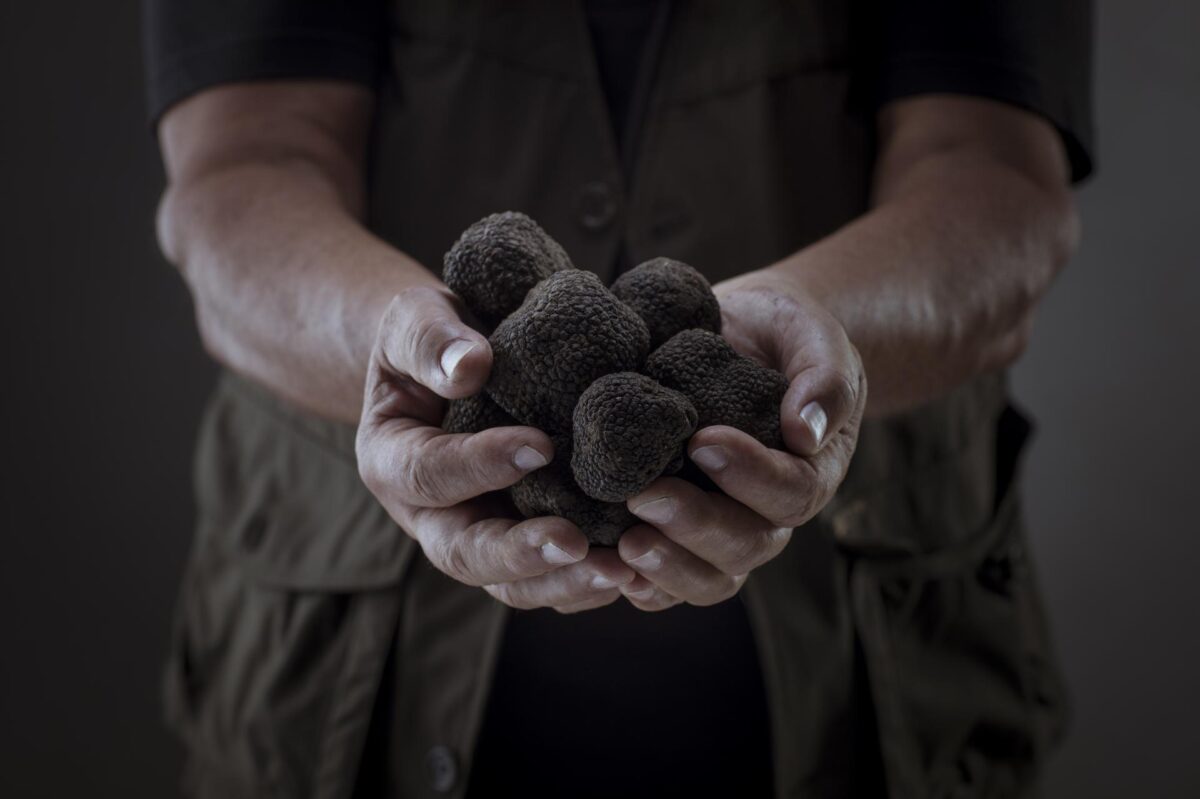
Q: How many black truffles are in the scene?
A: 7